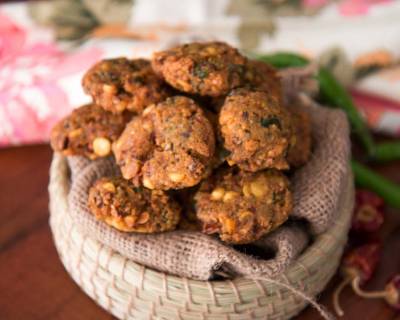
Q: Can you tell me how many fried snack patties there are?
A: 9